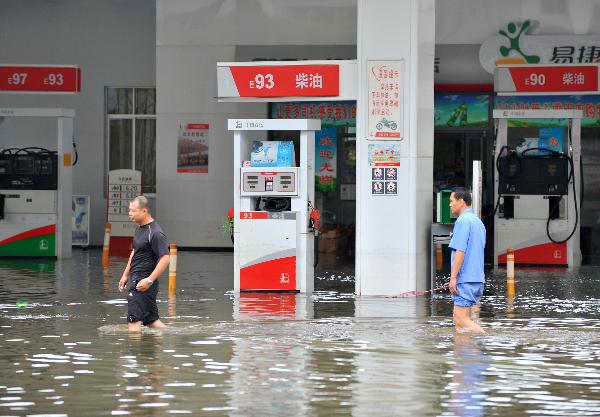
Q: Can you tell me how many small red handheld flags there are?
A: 0